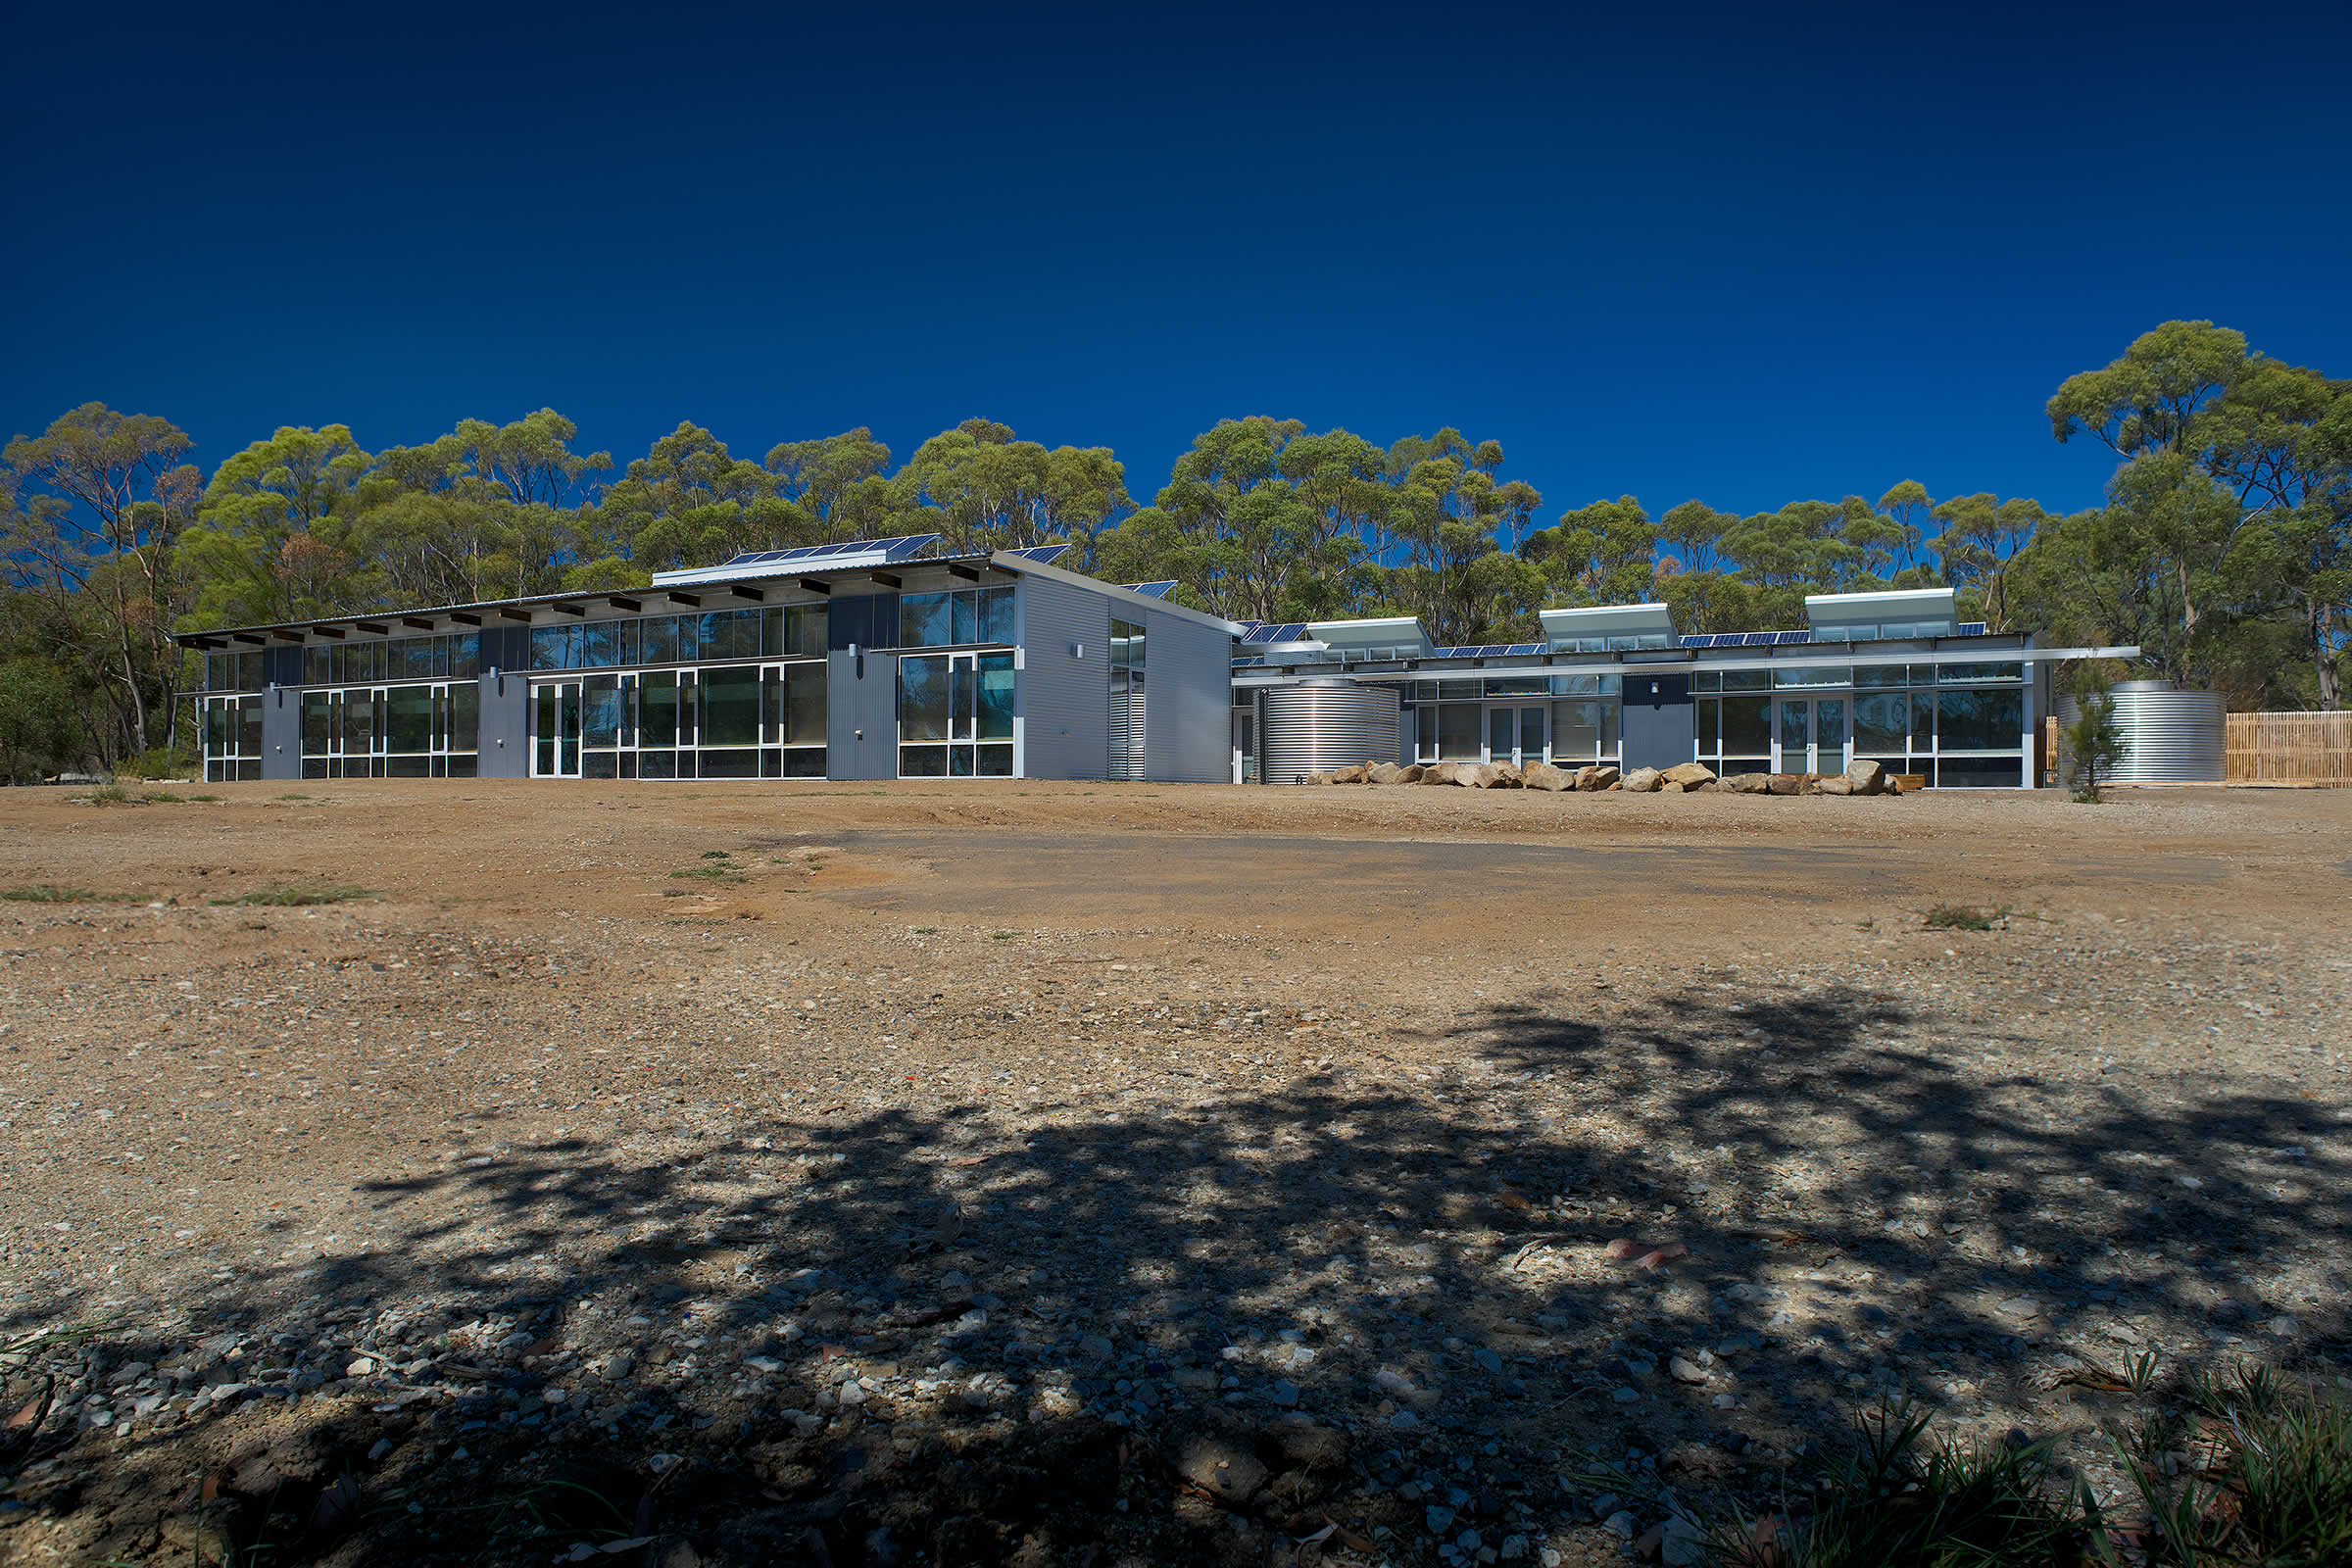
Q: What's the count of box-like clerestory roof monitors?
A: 3